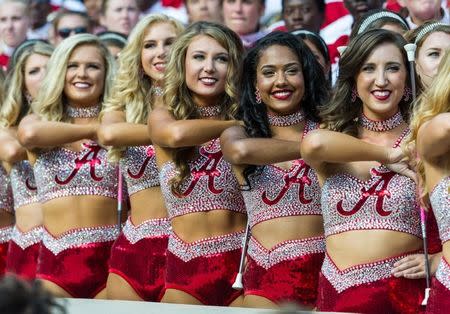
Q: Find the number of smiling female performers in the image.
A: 5